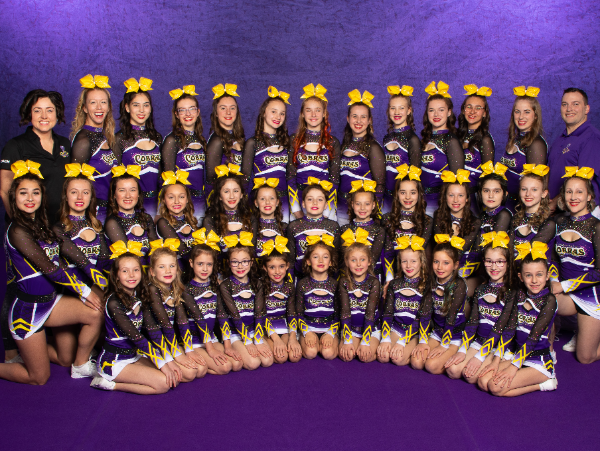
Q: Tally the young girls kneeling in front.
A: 11